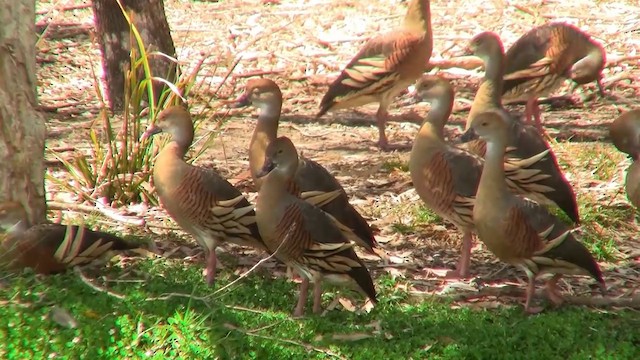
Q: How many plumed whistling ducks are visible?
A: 10